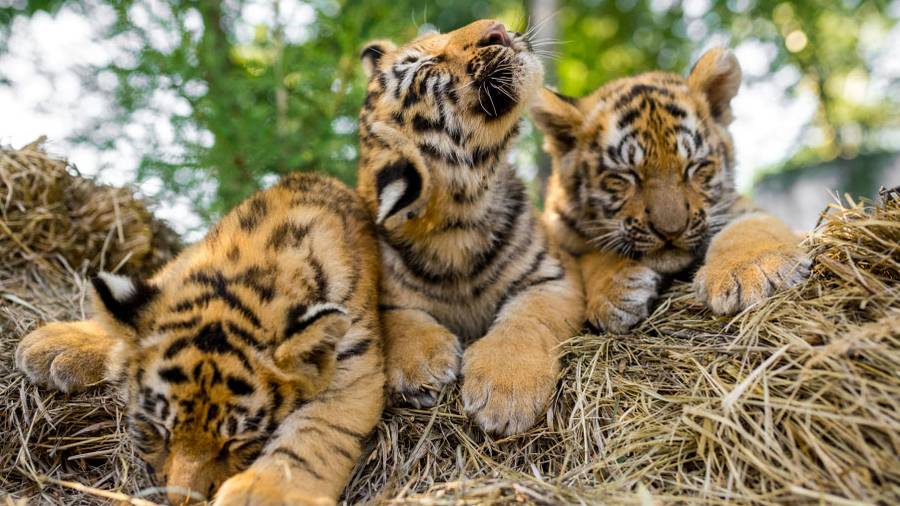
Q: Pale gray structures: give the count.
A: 1